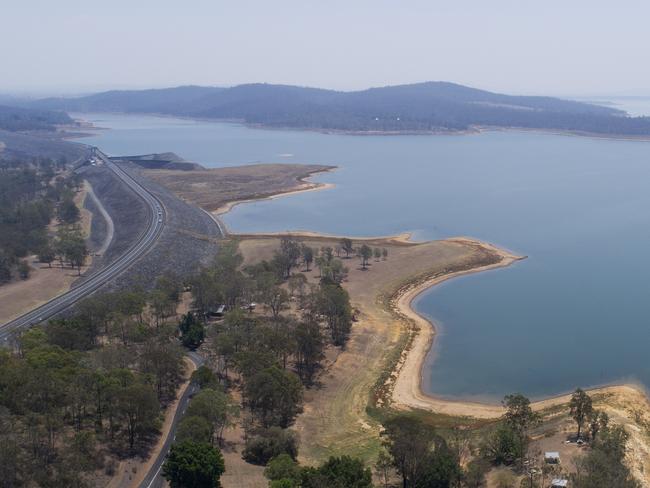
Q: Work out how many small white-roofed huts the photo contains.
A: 2